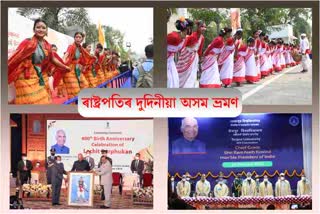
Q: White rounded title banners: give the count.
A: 1